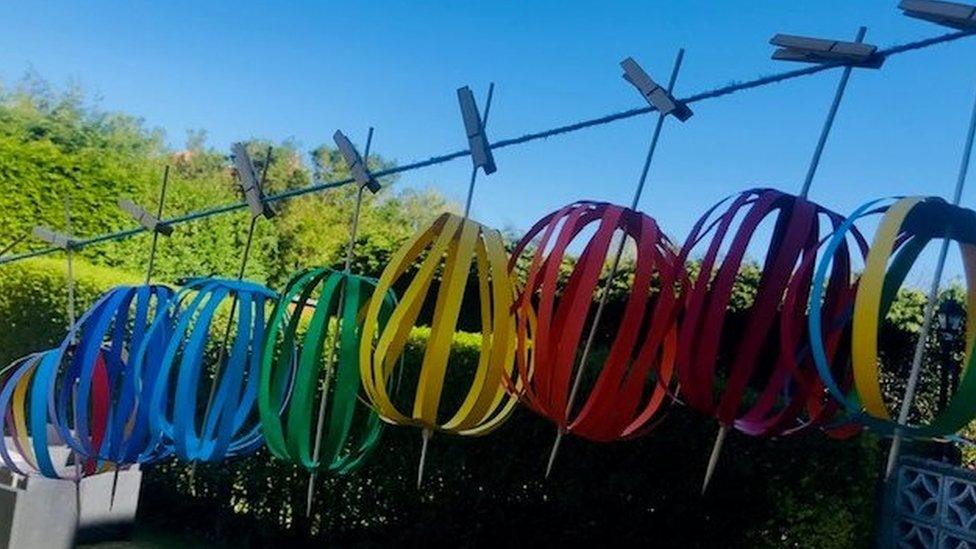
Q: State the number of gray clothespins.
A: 8